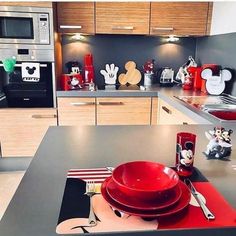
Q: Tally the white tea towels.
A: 1